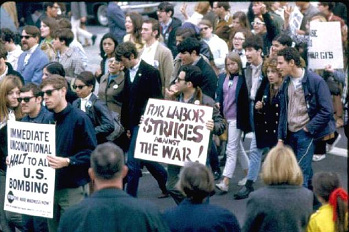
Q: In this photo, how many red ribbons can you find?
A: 1